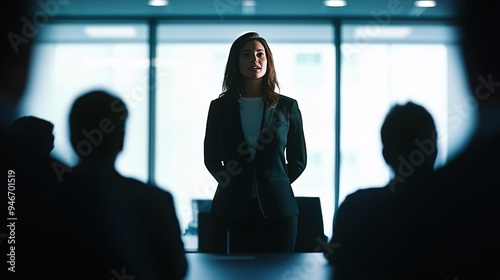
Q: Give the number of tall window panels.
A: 3